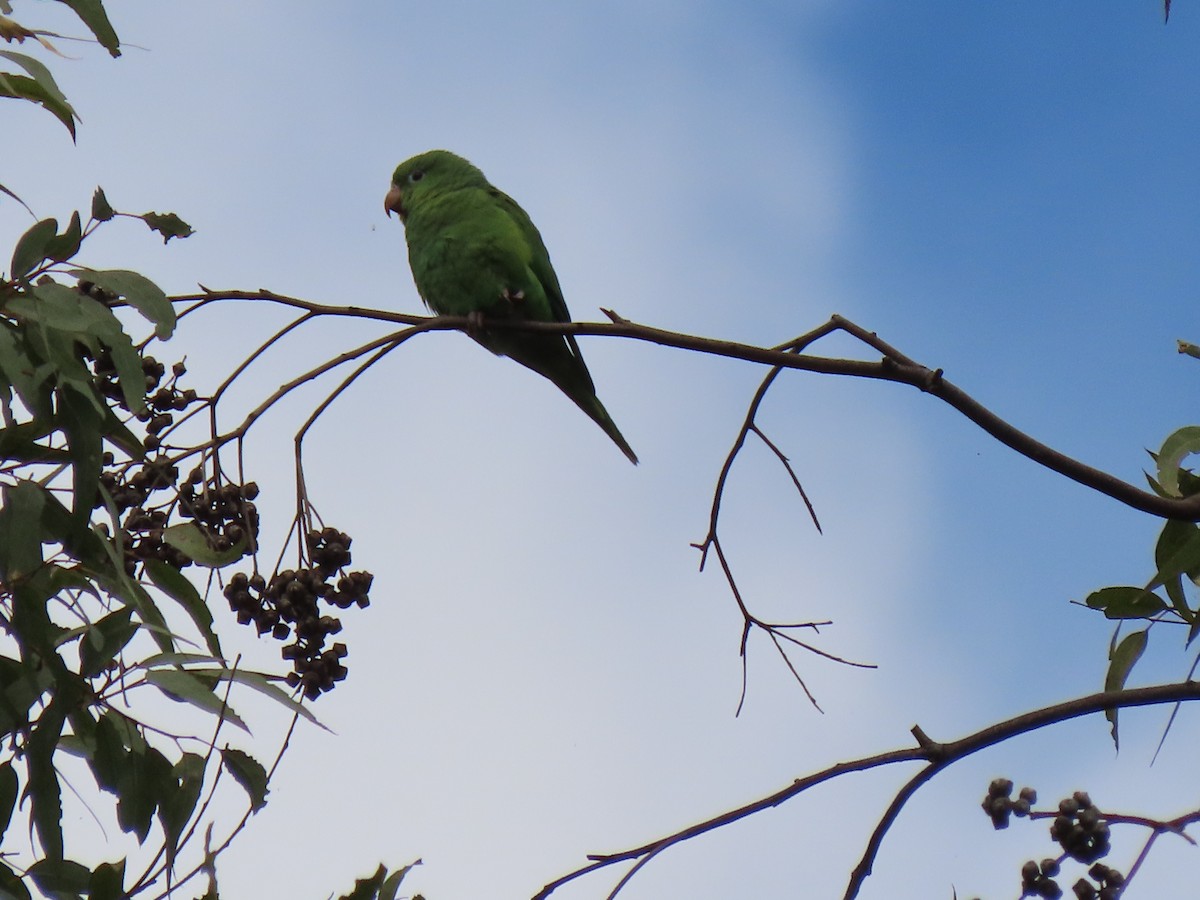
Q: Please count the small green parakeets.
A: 1